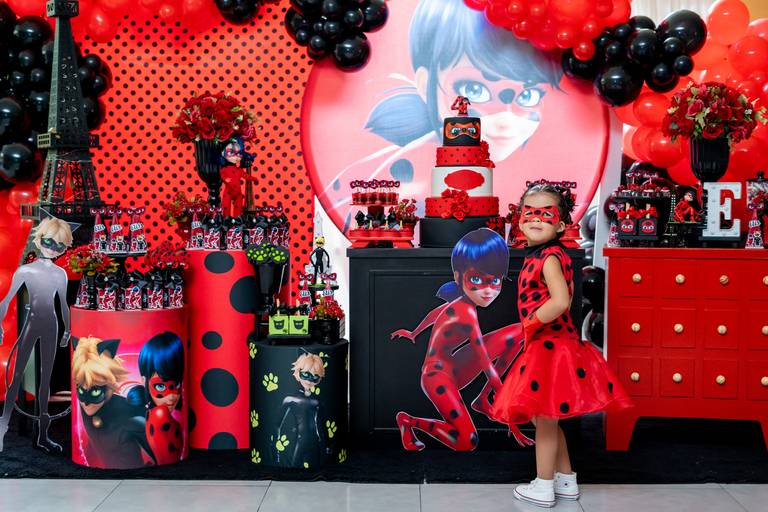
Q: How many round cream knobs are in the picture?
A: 12